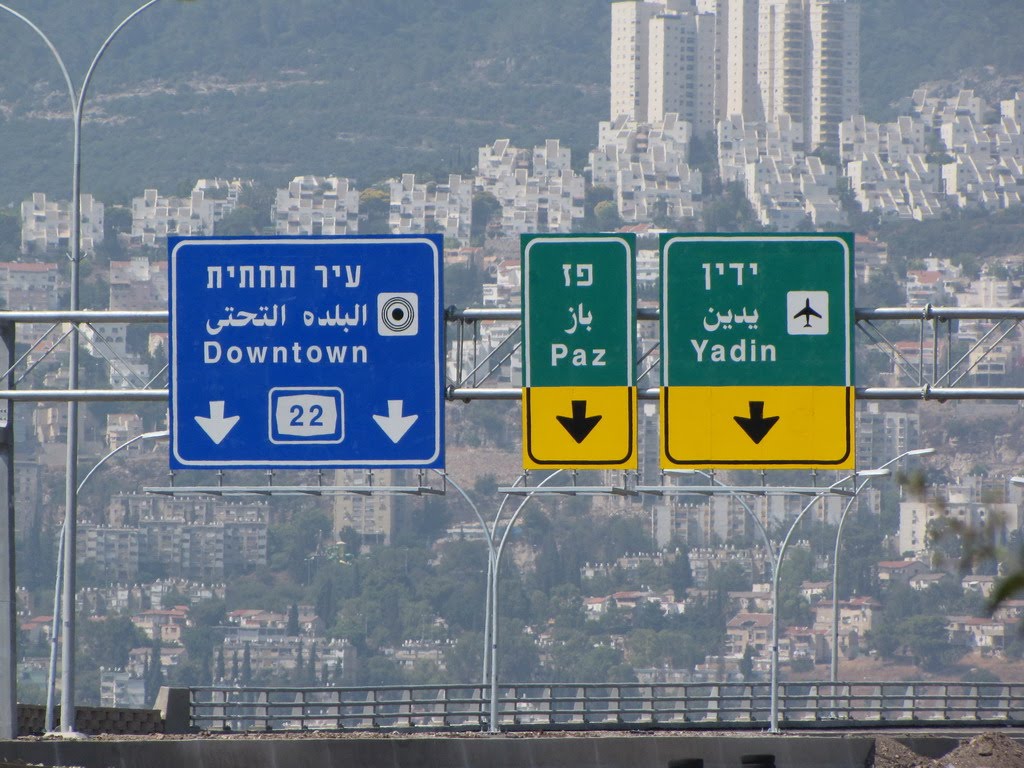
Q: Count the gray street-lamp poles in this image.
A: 6